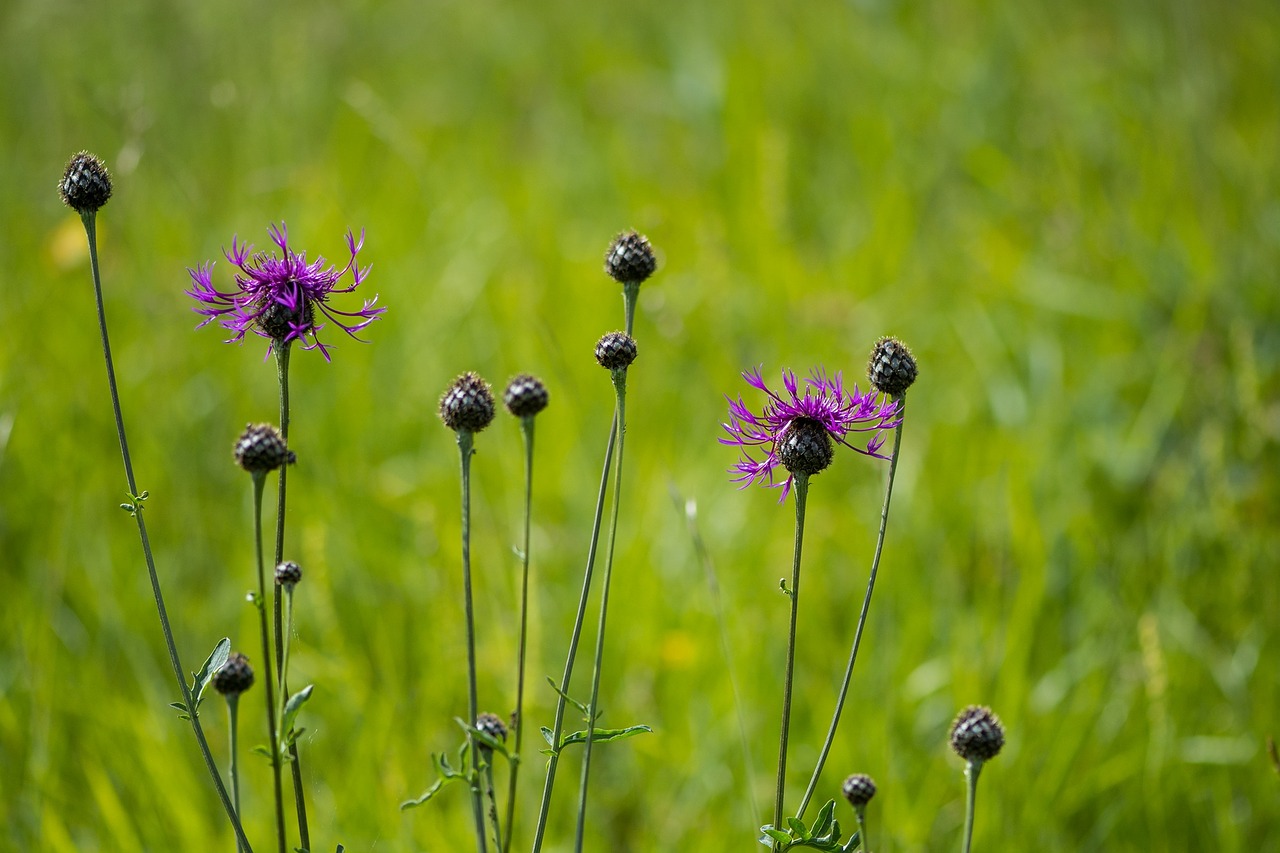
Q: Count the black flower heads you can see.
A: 12